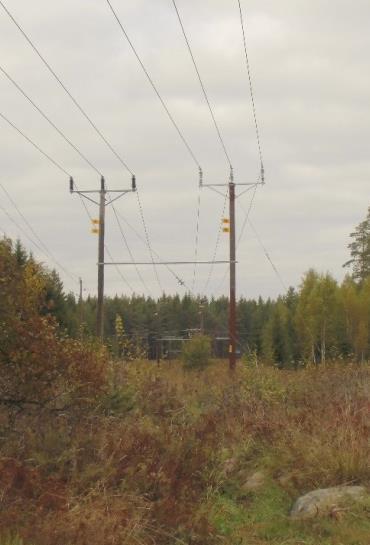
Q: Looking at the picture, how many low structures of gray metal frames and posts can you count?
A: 1